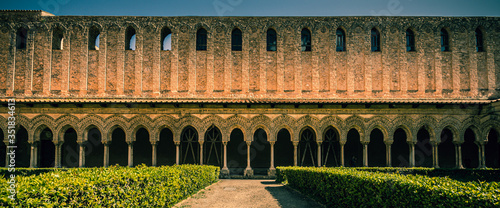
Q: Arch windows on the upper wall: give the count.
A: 14